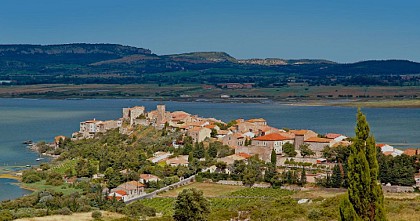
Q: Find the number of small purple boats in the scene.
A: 0